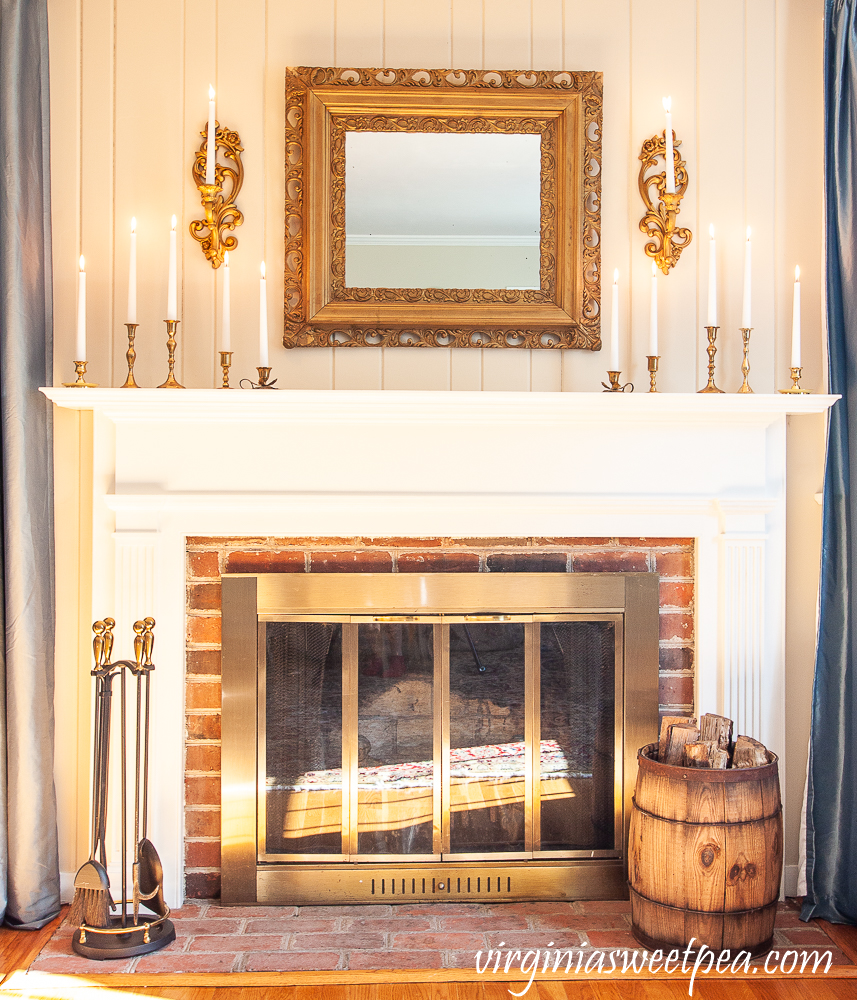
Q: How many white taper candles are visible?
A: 12